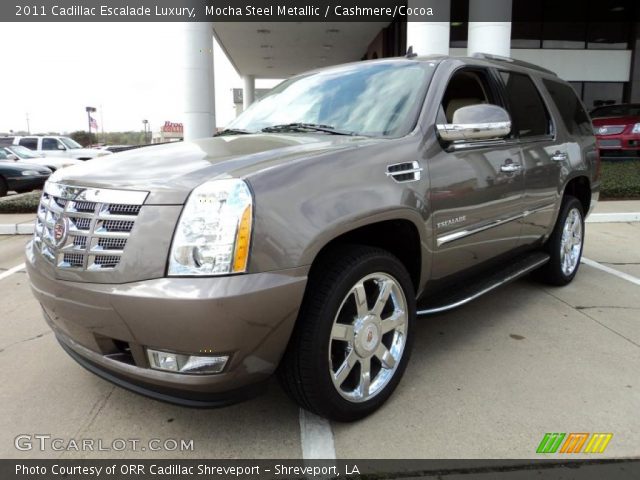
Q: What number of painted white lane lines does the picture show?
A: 3